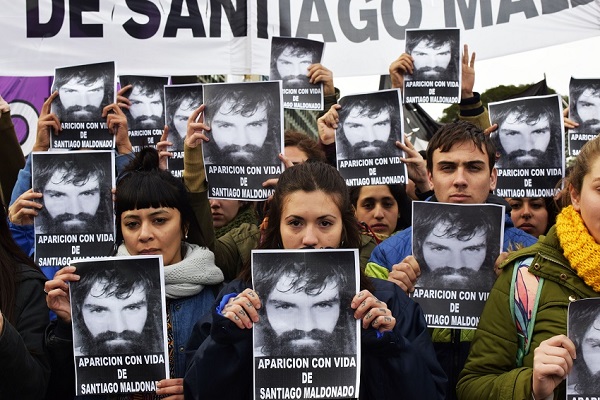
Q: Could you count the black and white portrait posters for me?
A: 14